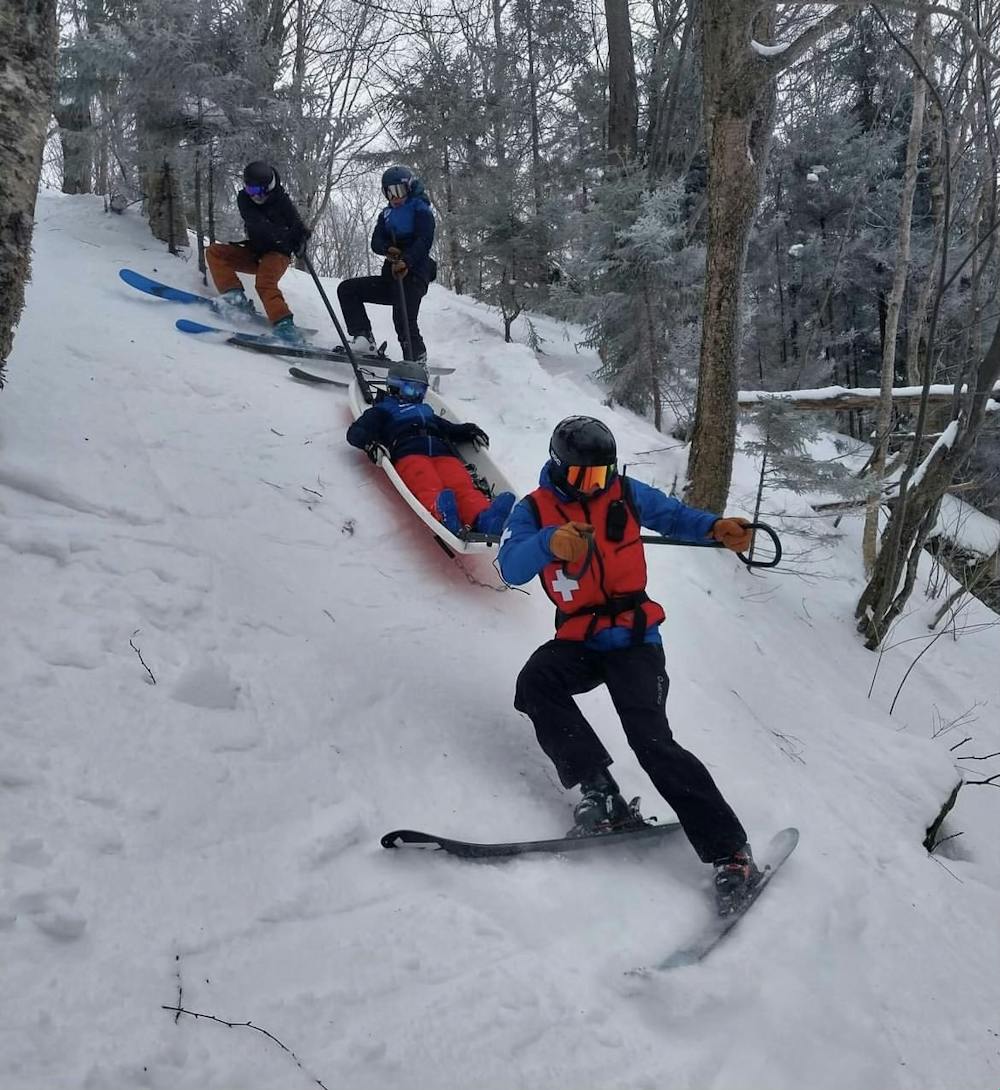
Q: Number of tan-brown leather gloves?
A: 4